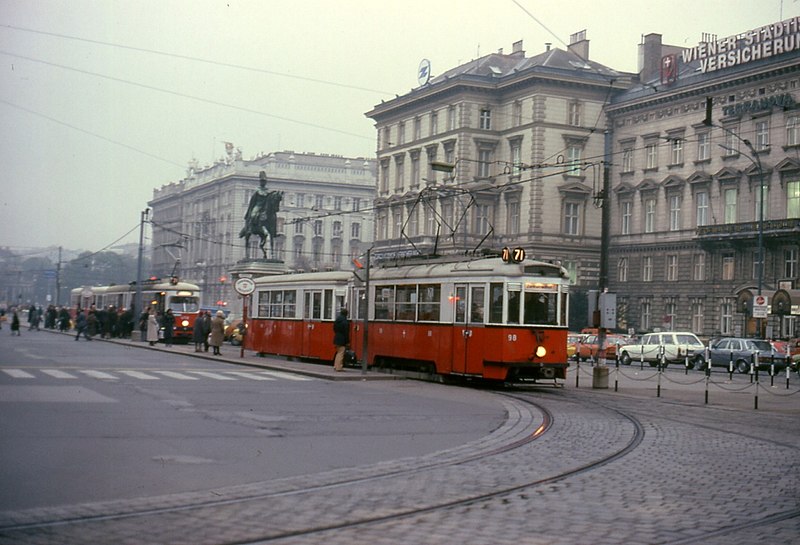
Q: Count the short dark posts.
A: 14